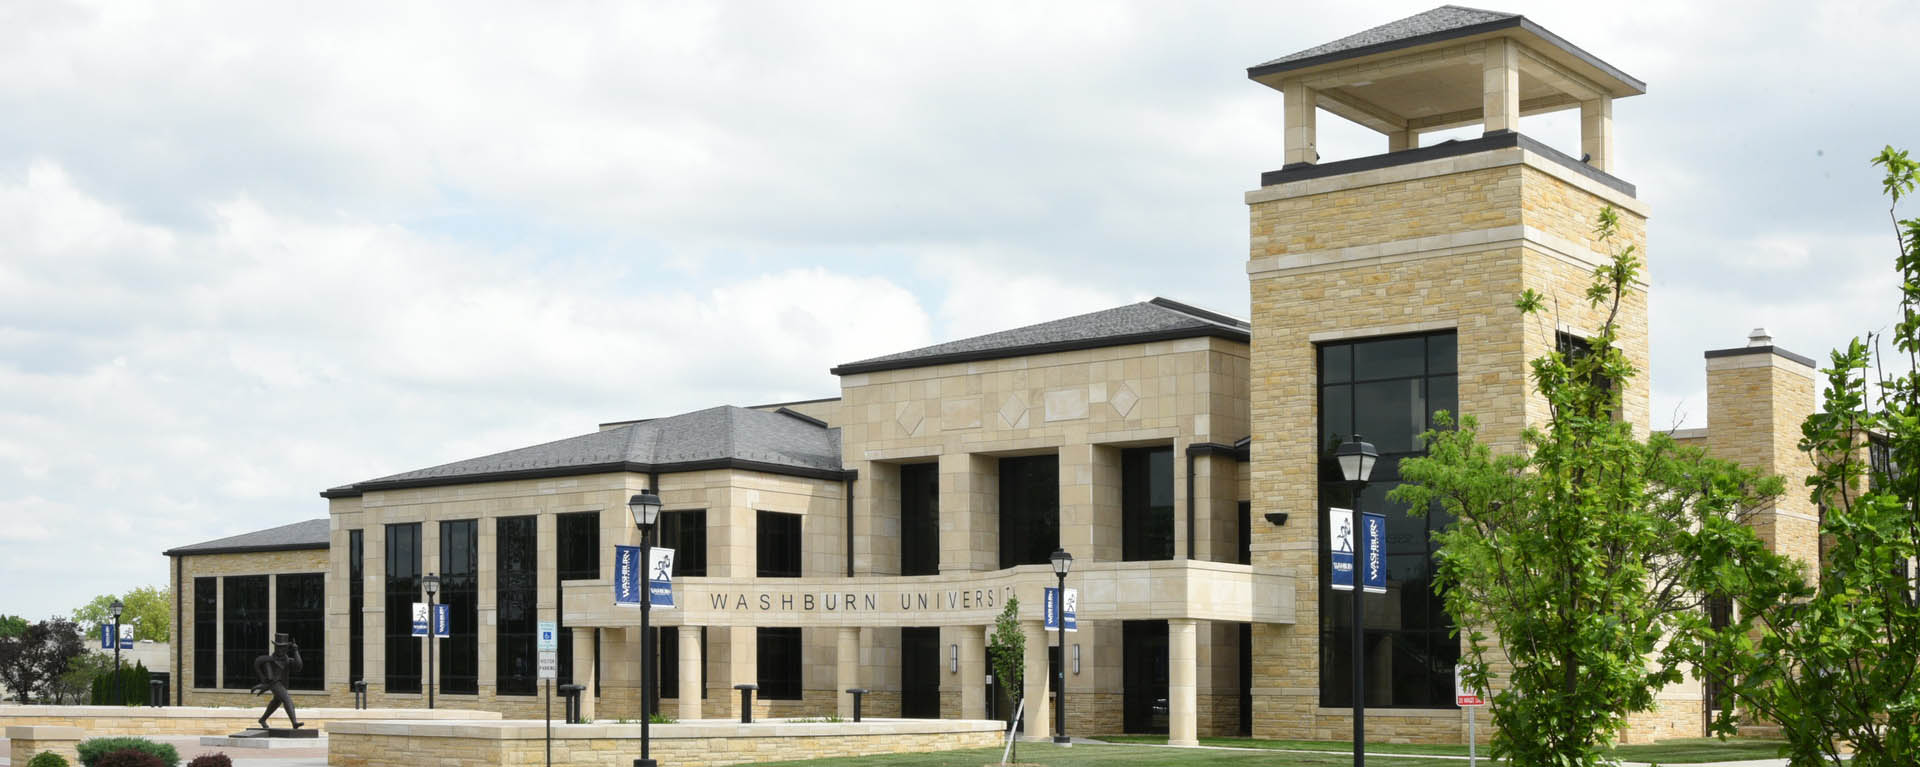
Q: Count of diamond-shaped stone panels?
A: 3